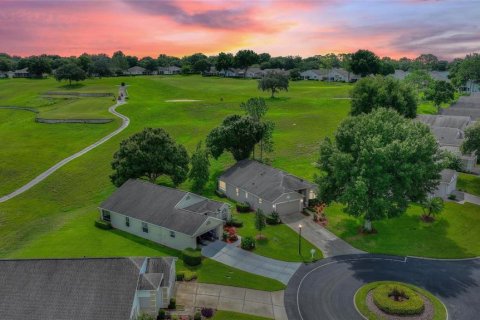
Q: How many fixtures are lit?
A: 3